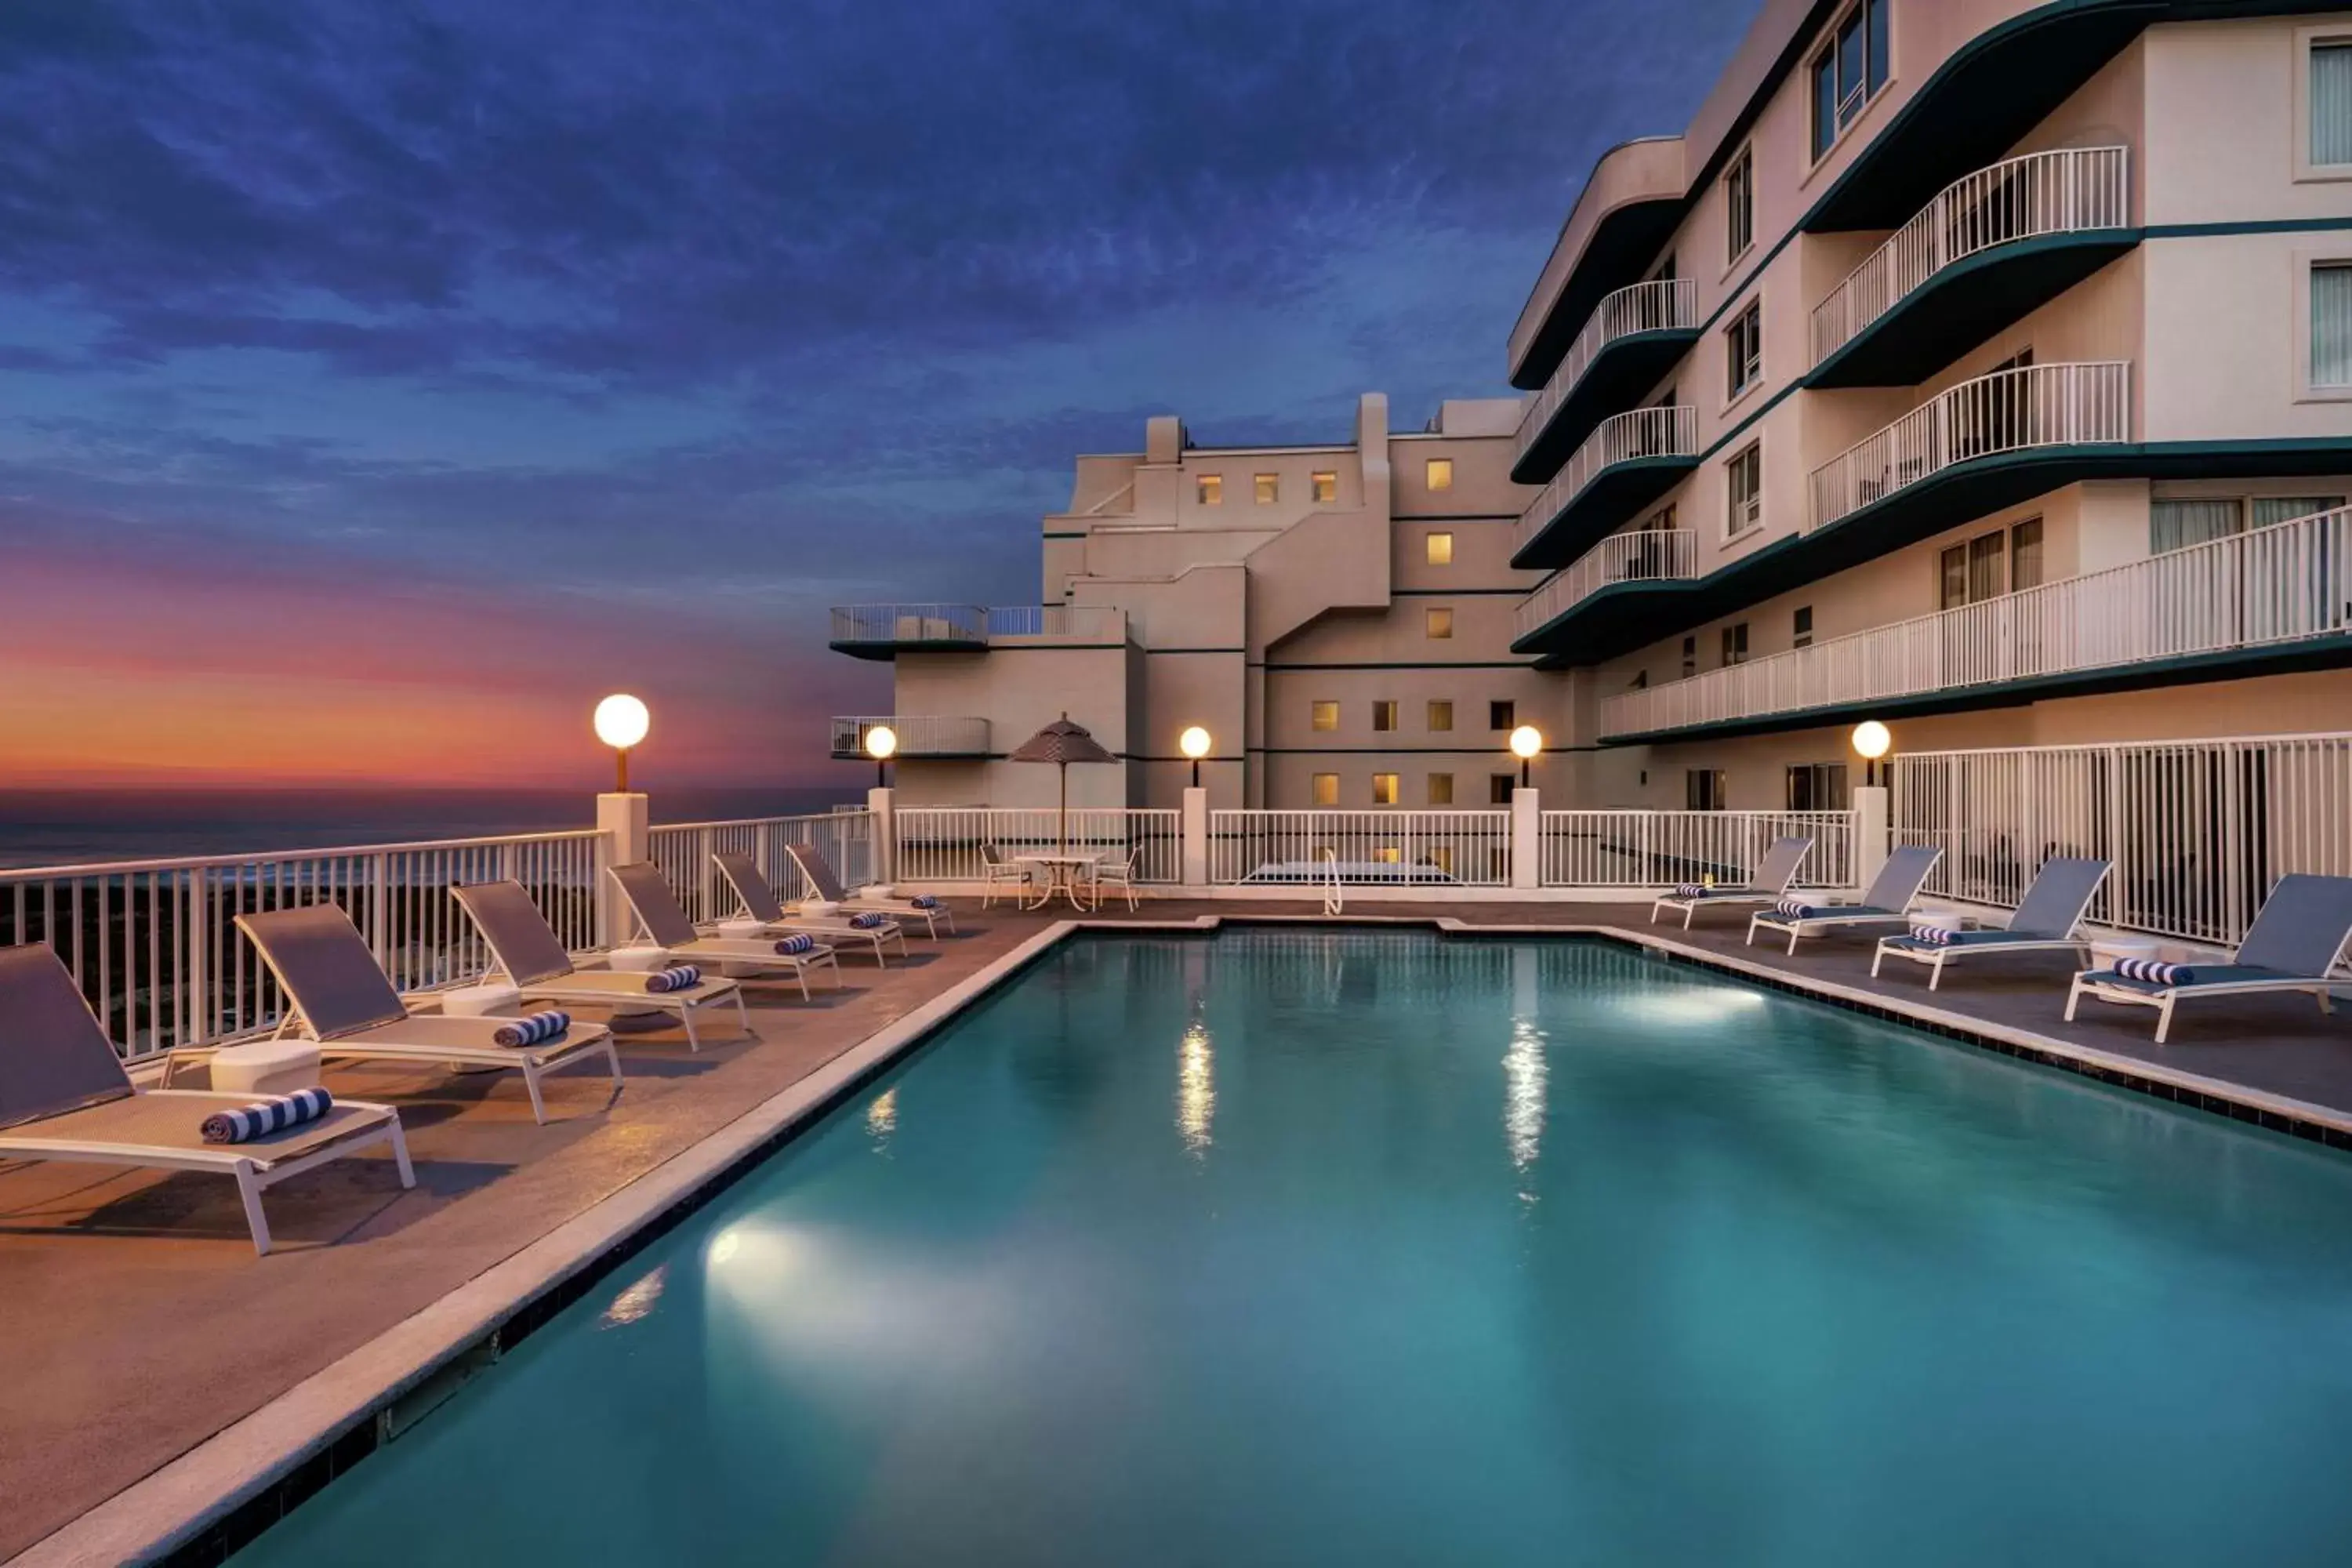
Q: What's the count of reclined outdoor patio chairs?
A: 10